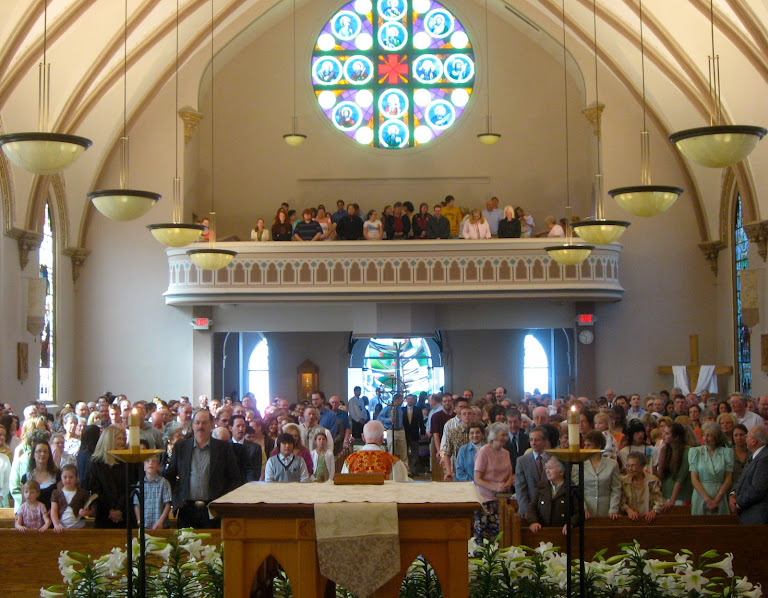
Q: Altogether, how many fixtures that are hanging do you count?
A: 10